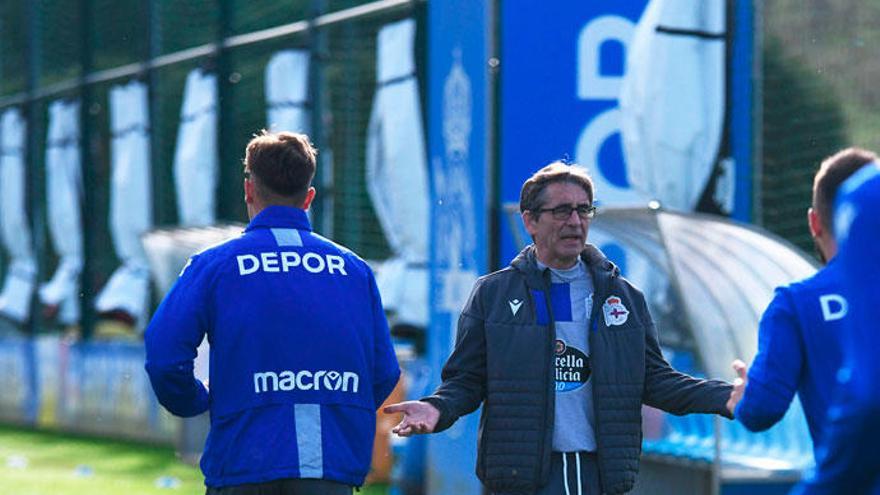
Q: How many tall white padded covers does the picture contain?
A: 7